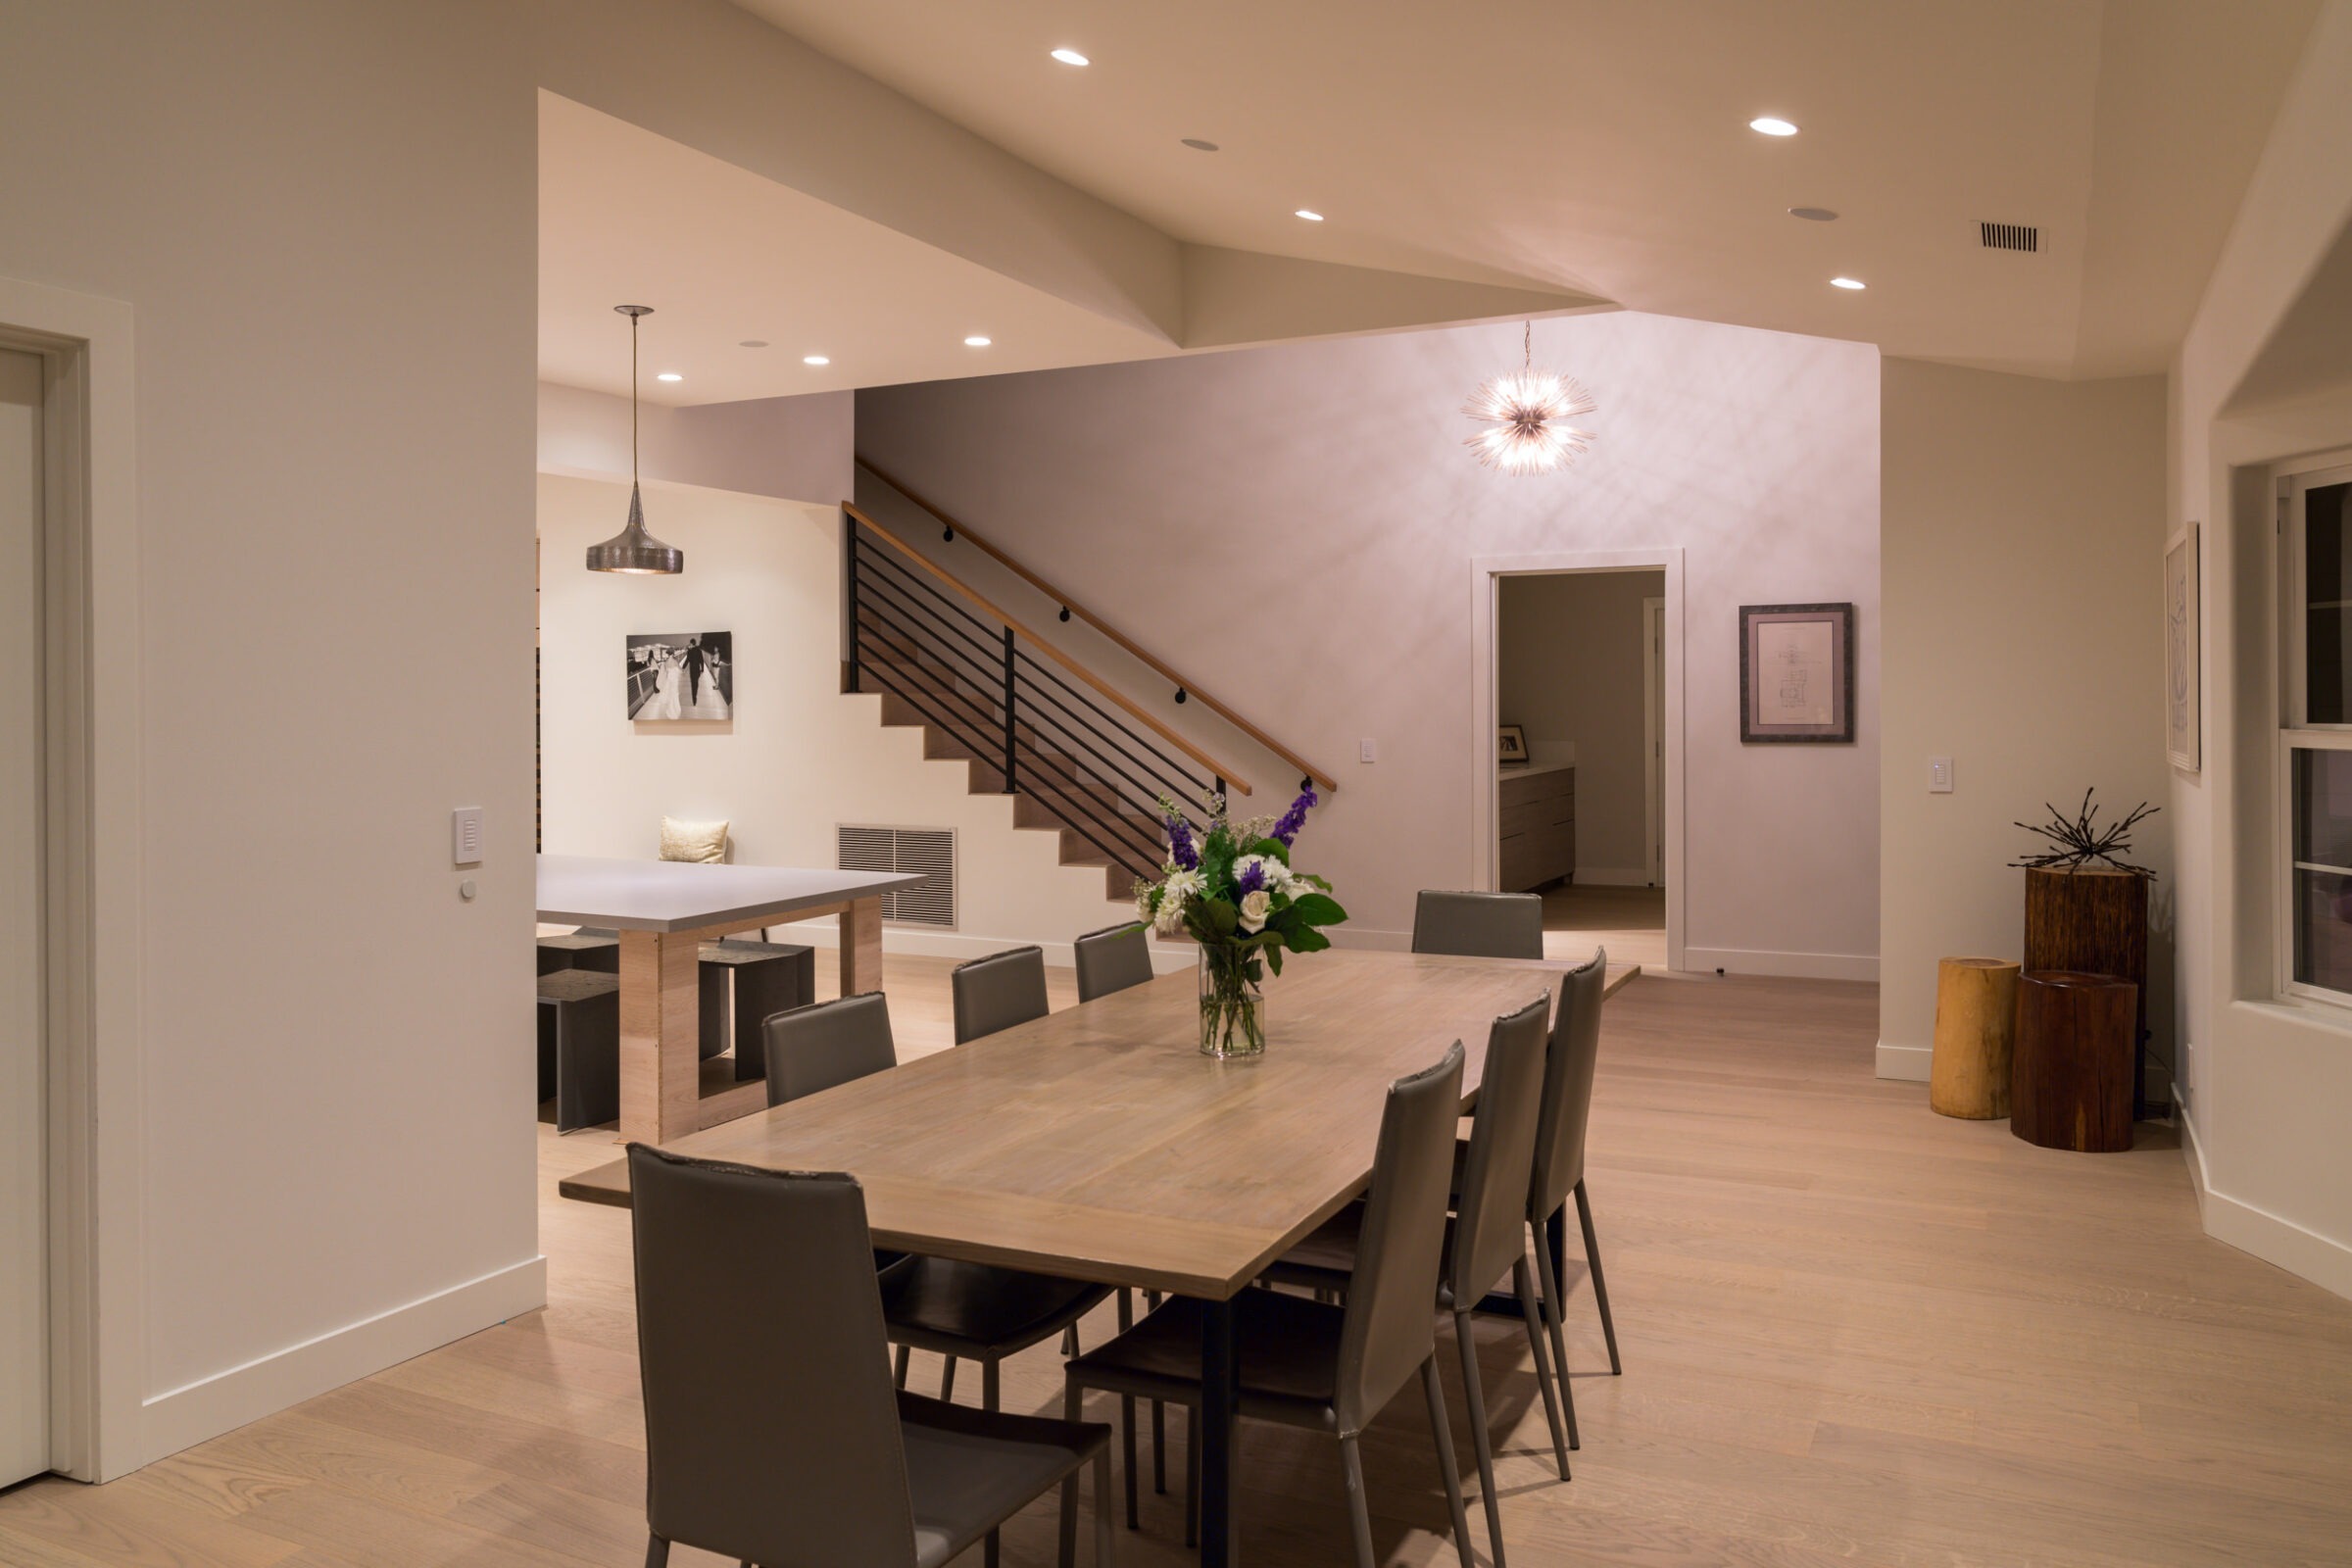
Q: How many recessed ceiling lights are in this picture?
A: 7